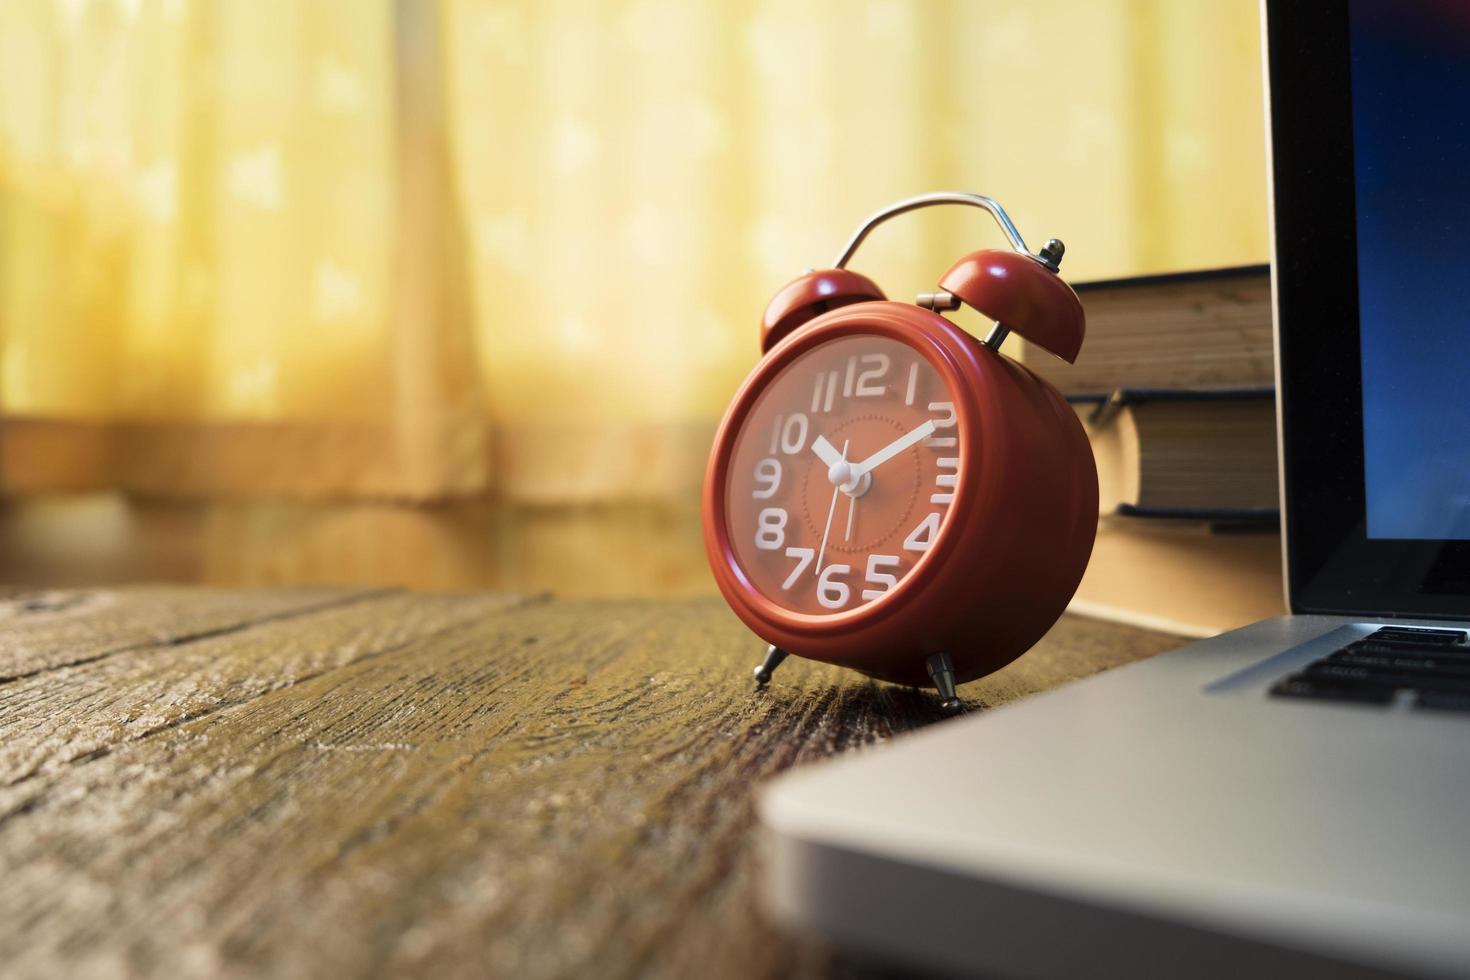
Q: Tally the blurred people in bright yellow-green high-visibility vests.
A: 0